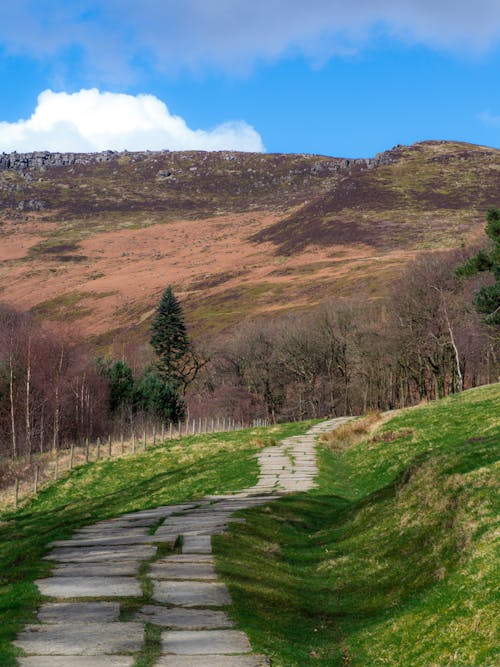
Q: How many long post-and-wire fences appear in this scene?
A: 1